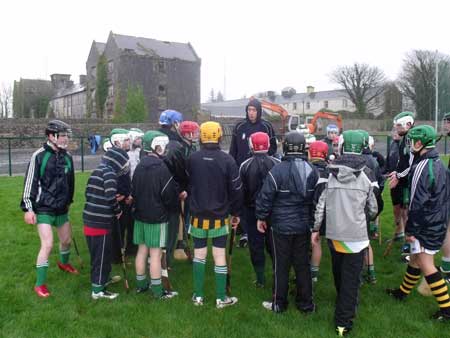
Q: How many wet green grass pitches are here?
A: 1